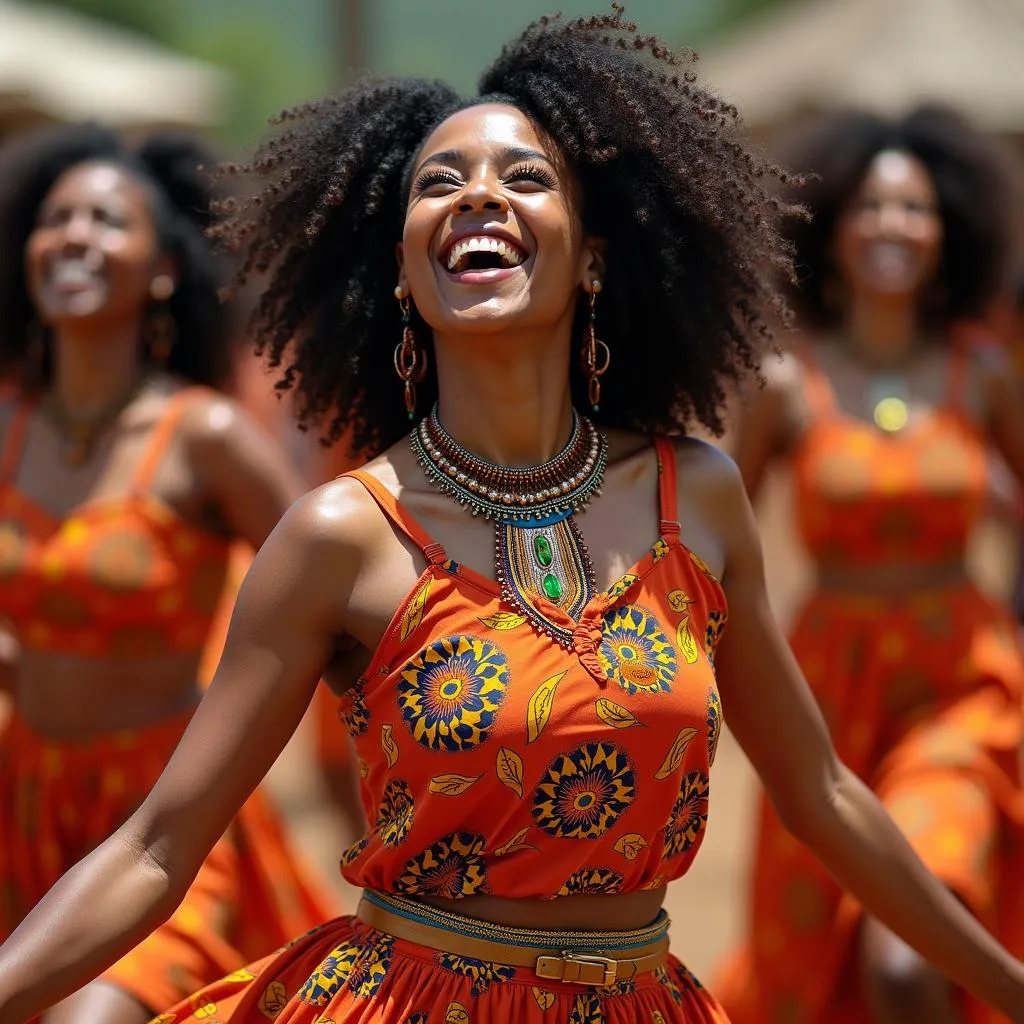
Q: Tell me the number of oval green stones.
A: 2